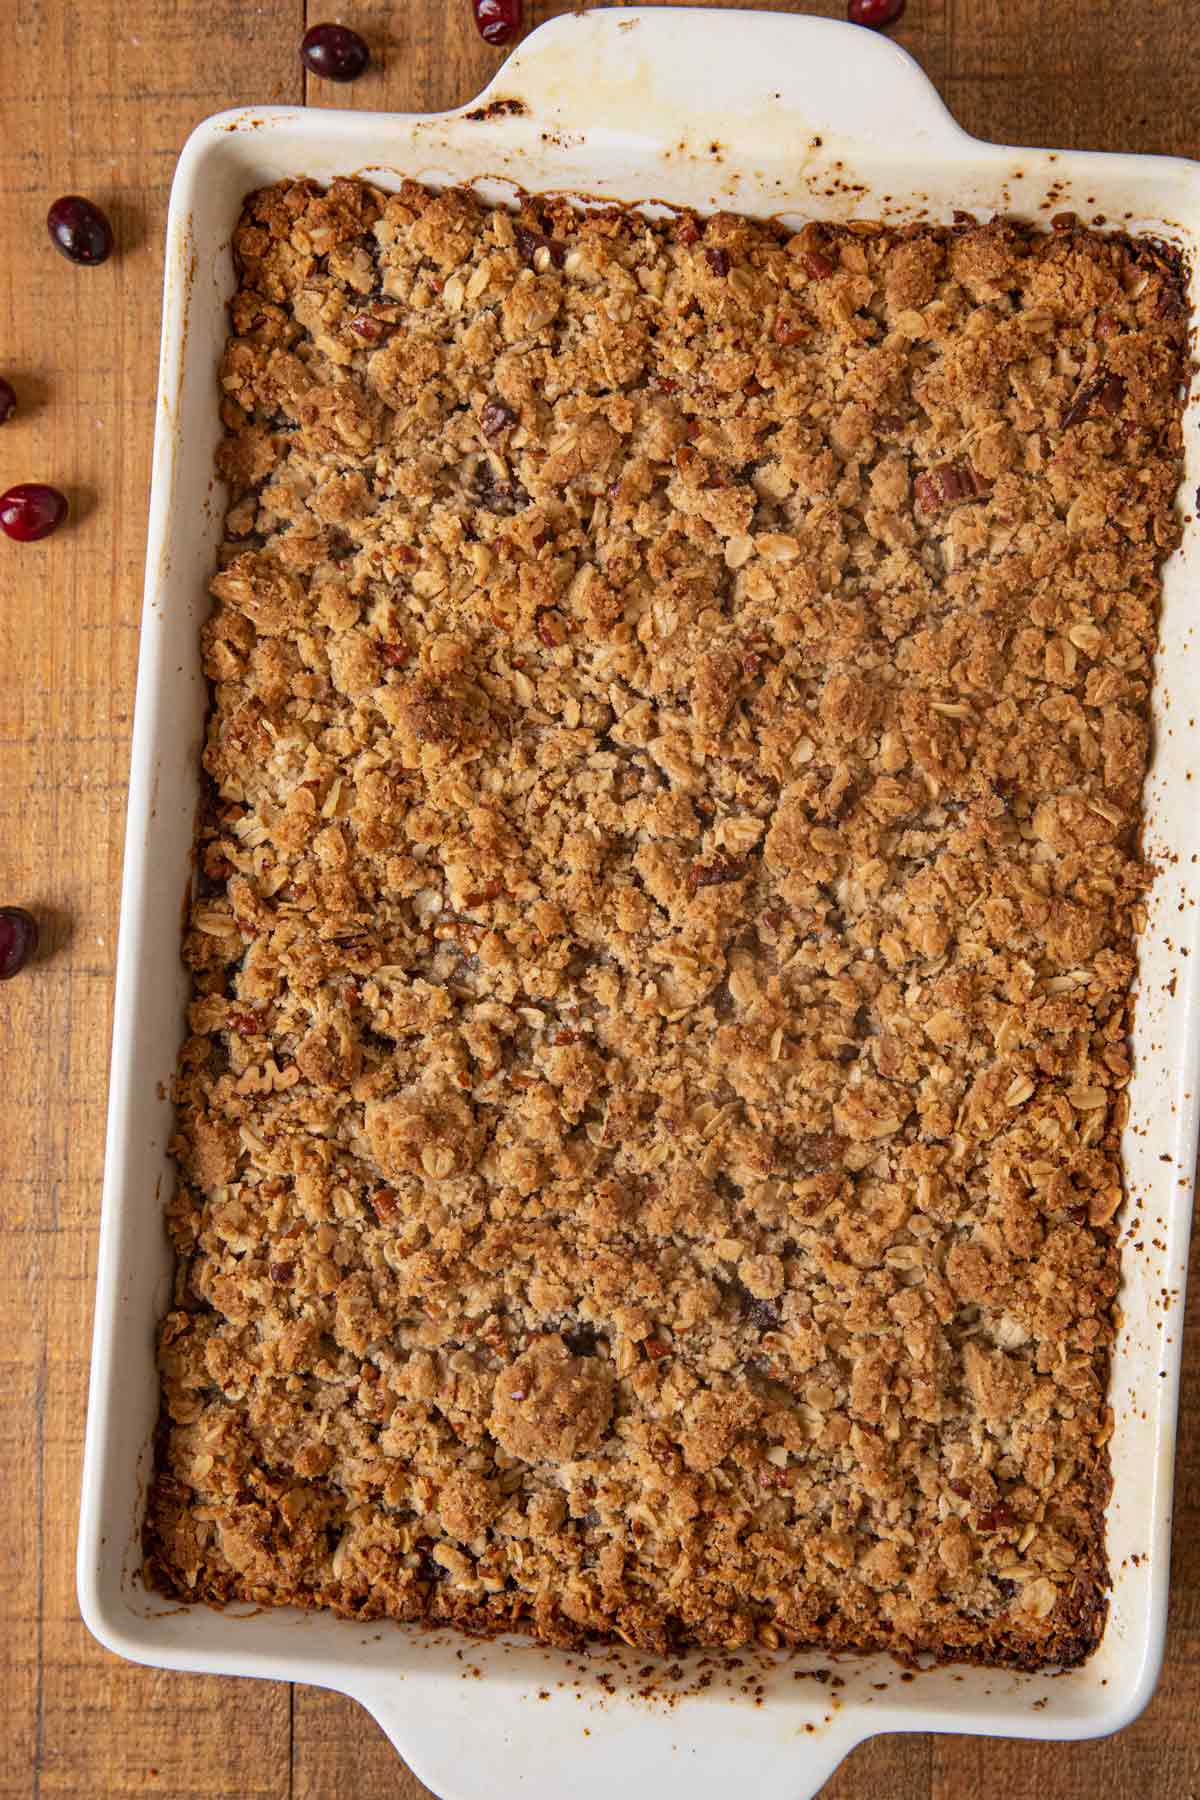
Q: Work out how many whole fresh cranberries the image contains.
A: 7